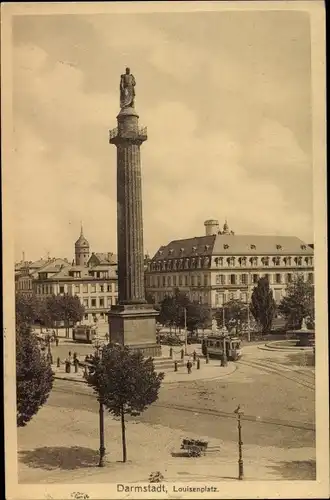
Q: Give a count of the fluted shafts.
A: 1